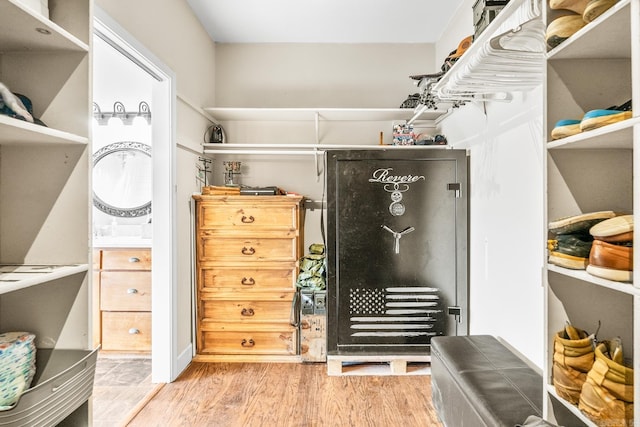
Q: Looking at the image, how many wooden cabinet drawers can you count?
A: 8